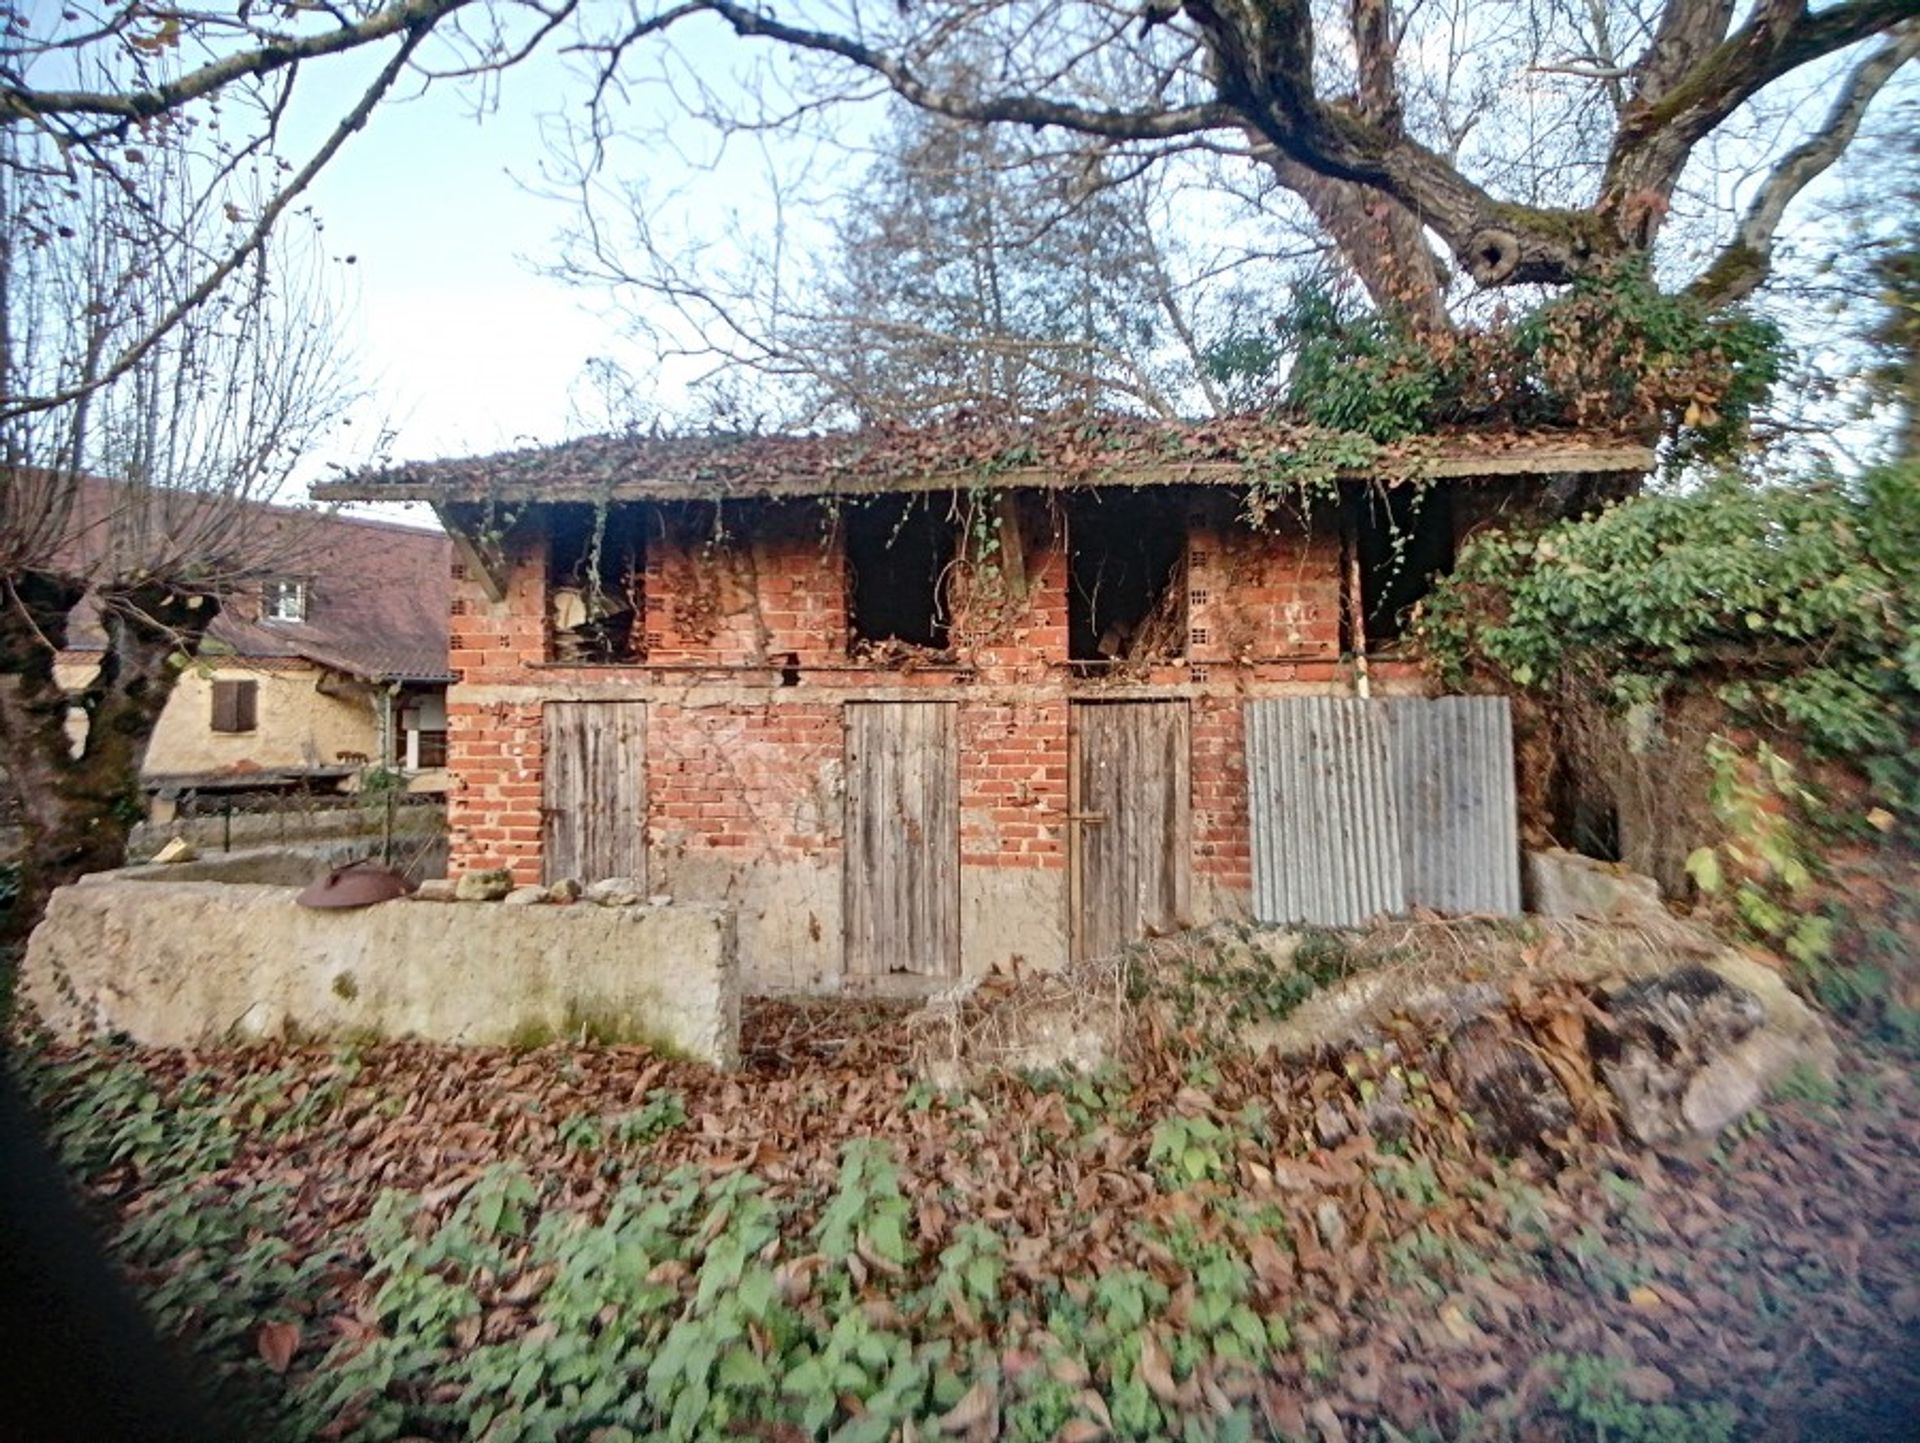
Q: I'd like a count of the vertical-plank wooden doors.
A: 3